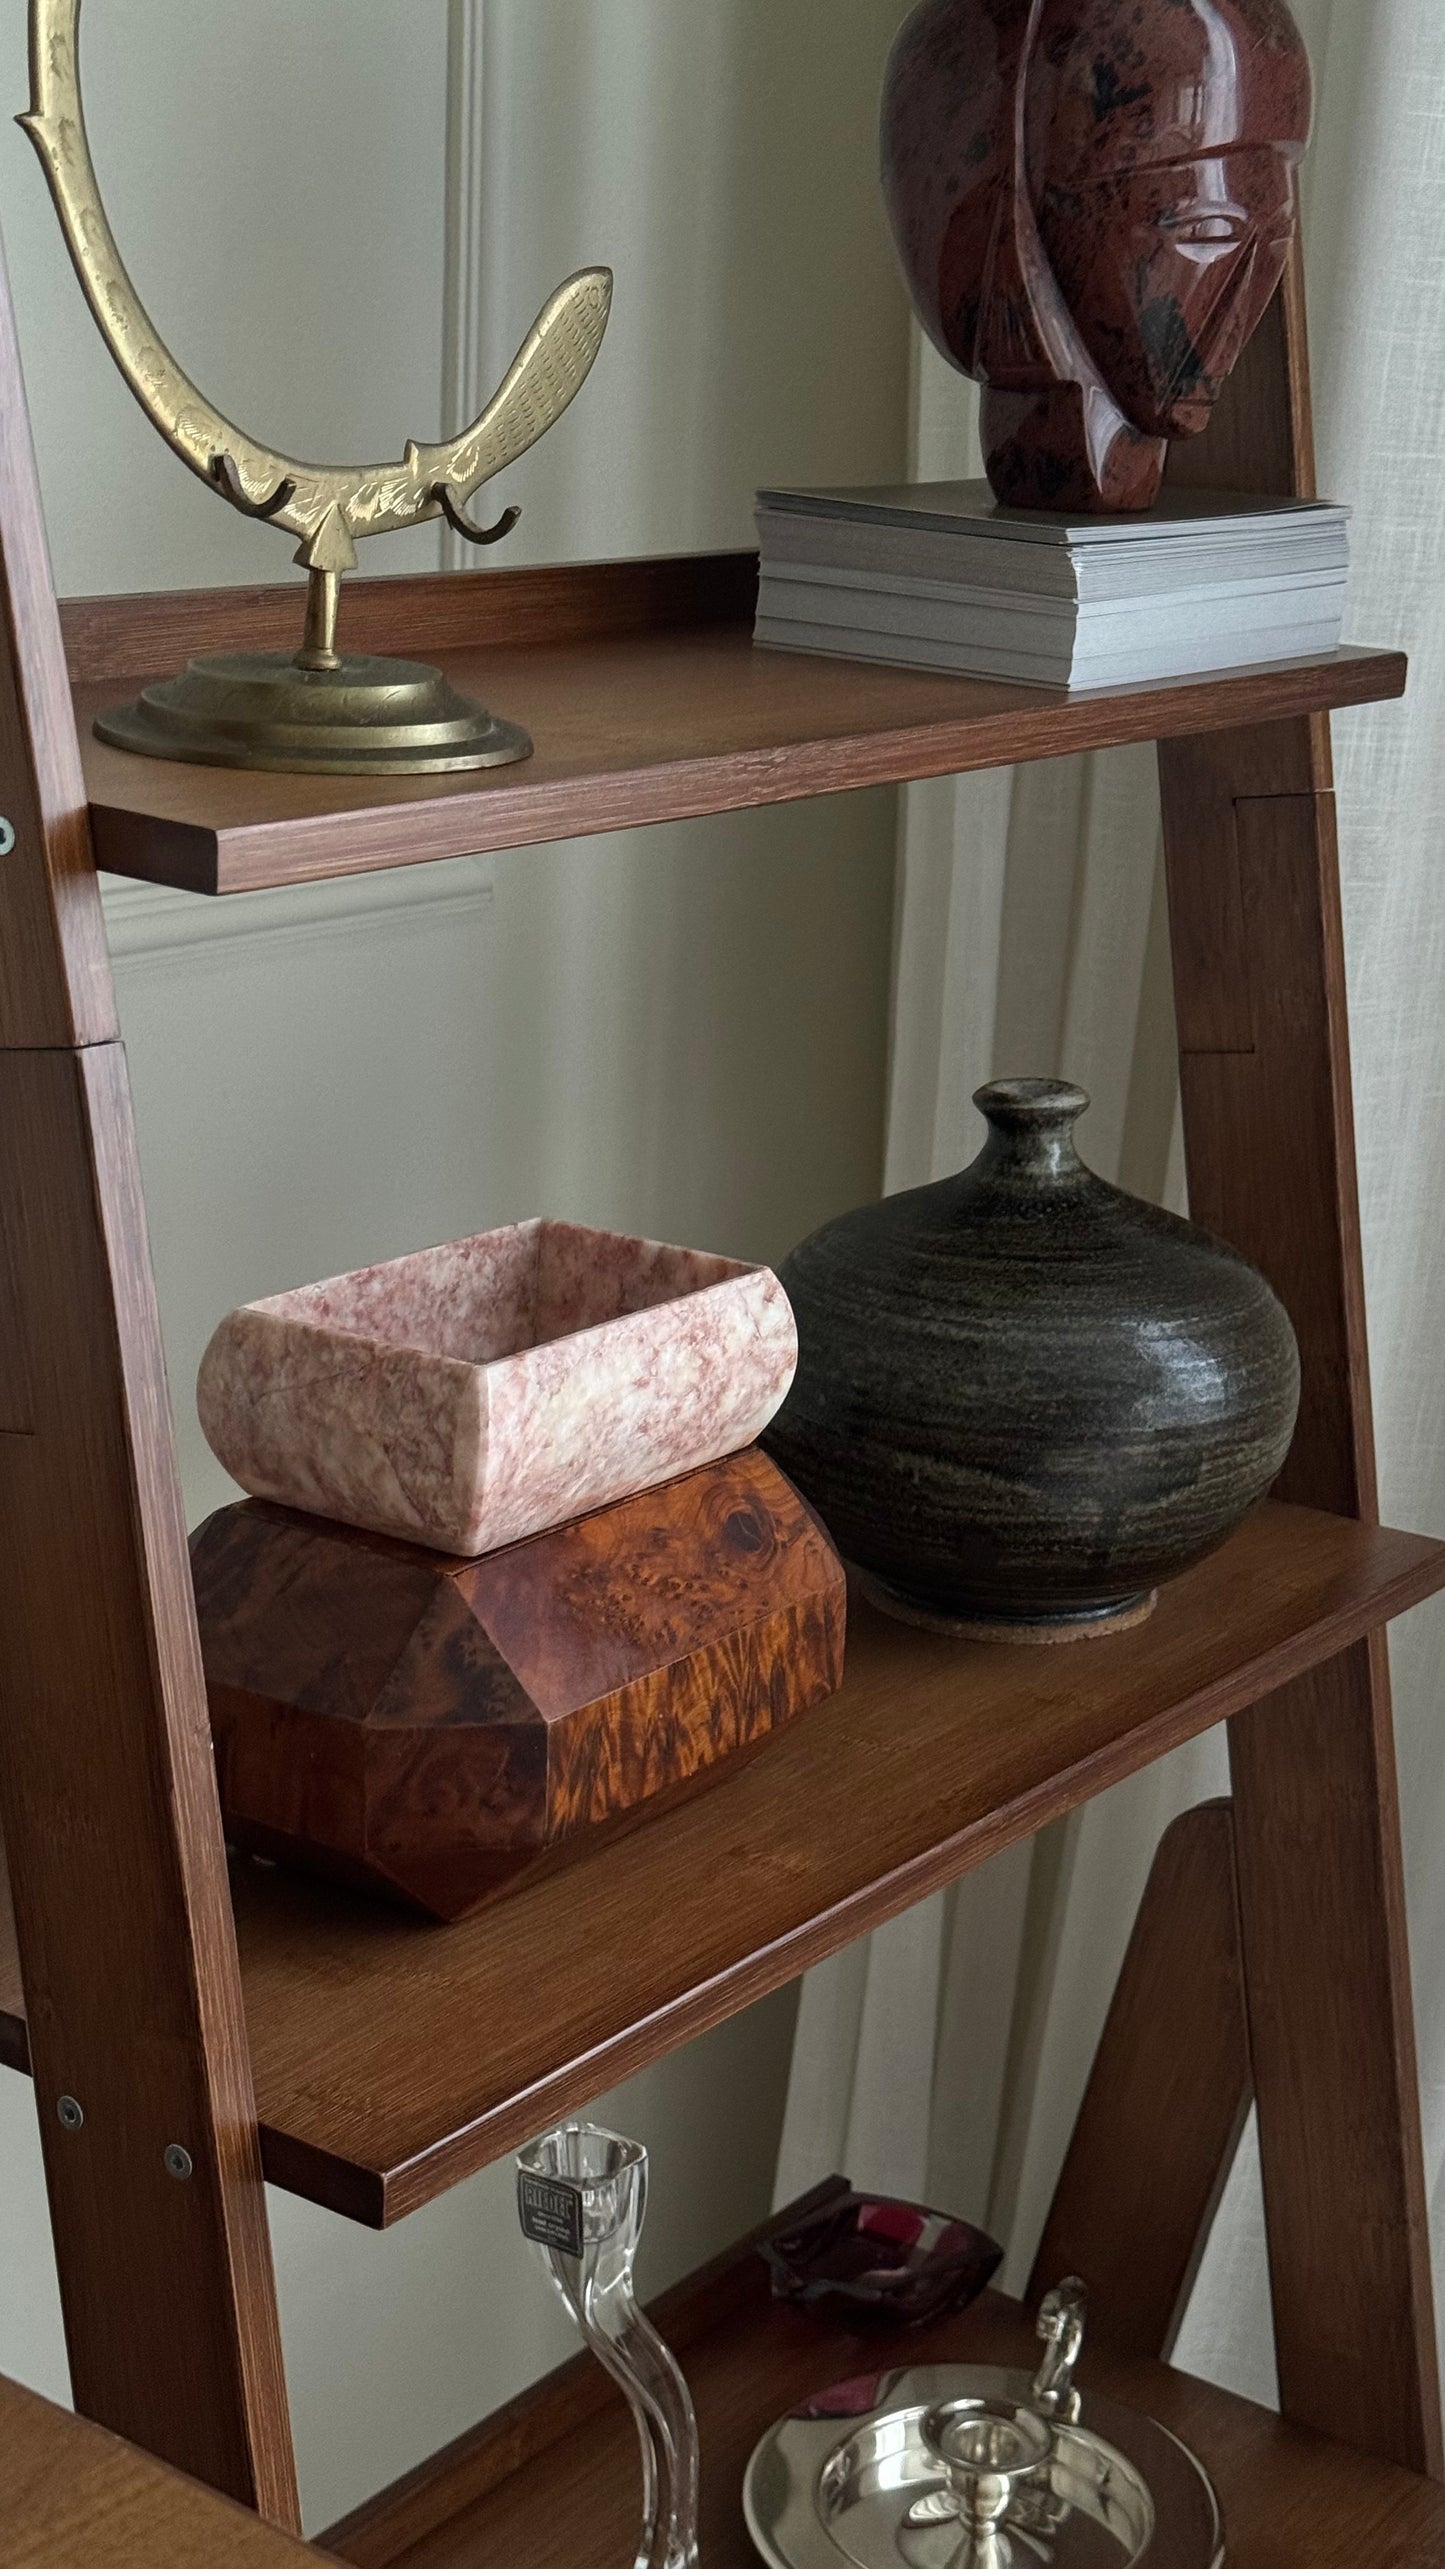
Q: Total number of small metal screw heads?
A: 3